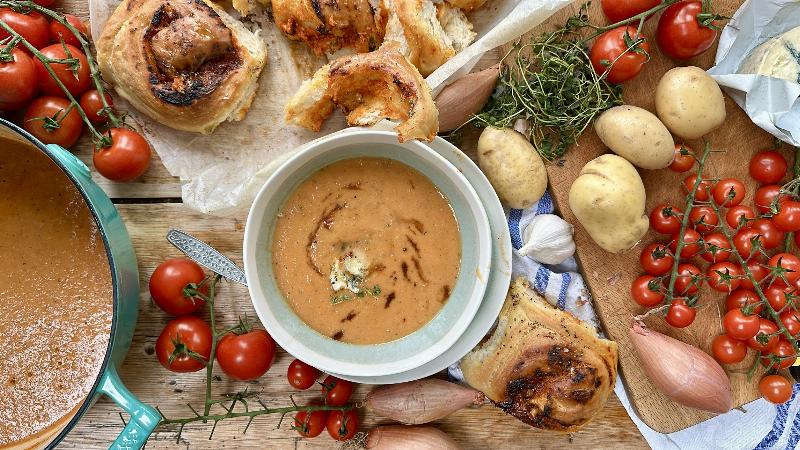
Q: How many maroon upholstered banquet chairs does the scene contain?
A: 0